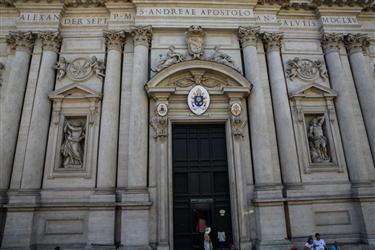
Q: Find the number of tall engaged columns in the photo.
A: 8